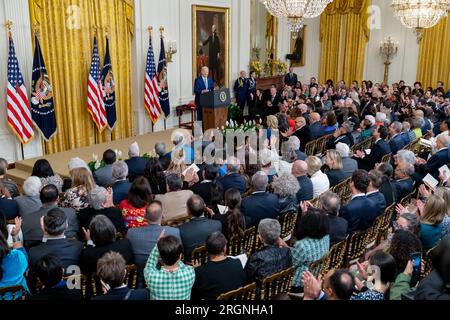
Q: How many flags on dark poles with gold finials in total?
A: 6